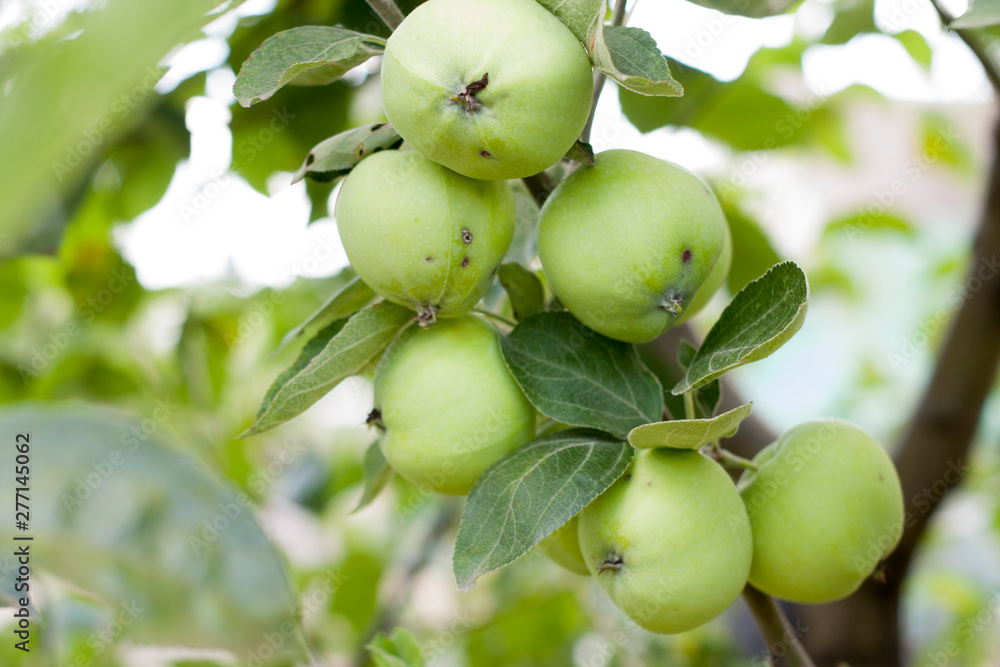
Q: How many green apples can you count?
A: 8